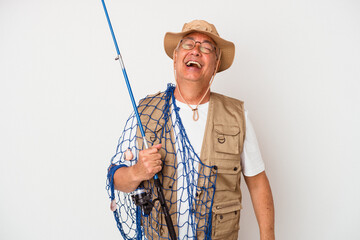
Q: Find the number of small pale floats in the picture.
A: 2